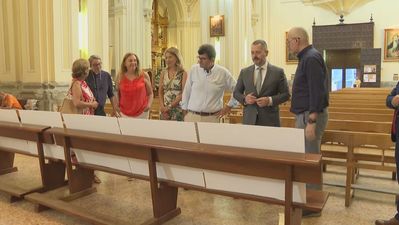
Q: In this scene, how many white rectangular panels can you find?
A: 5